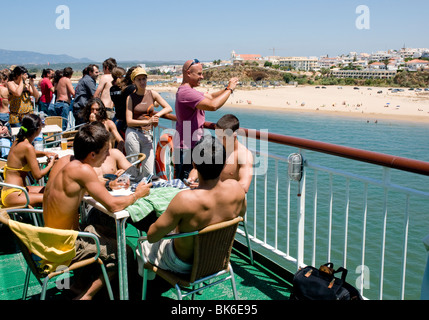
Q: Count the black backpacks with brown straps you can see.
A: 1